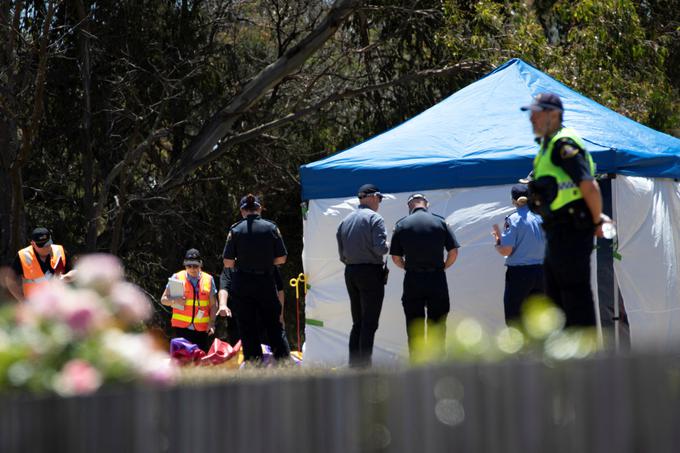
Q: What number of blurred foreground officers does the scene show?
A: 1